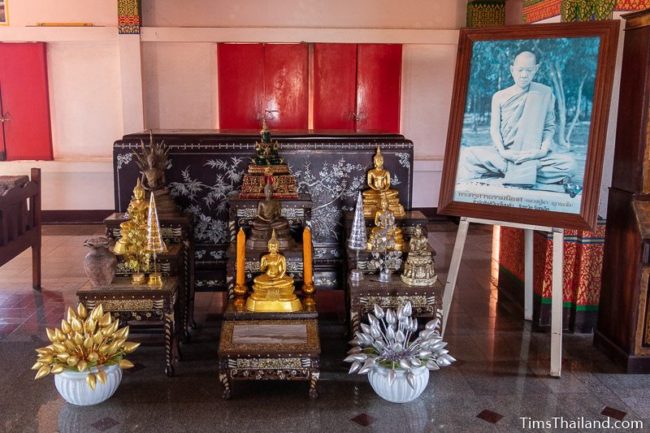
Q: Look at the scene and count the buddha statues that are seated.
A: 8